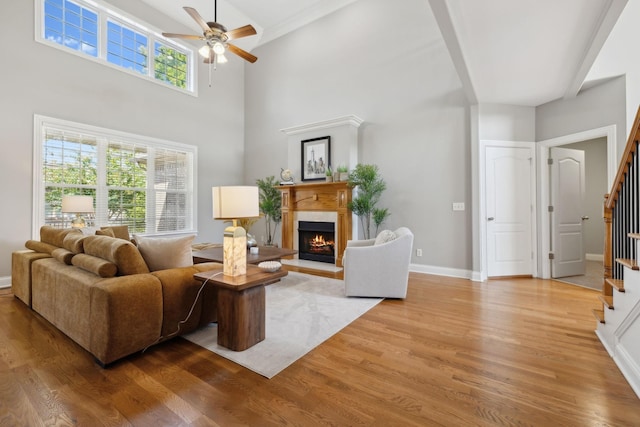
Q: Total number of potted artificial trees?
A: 2